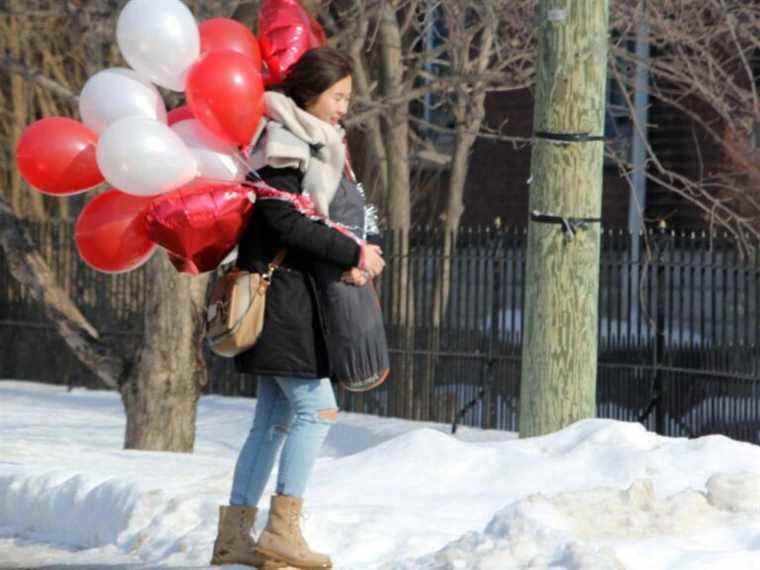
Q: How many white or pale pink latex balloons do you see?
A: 4